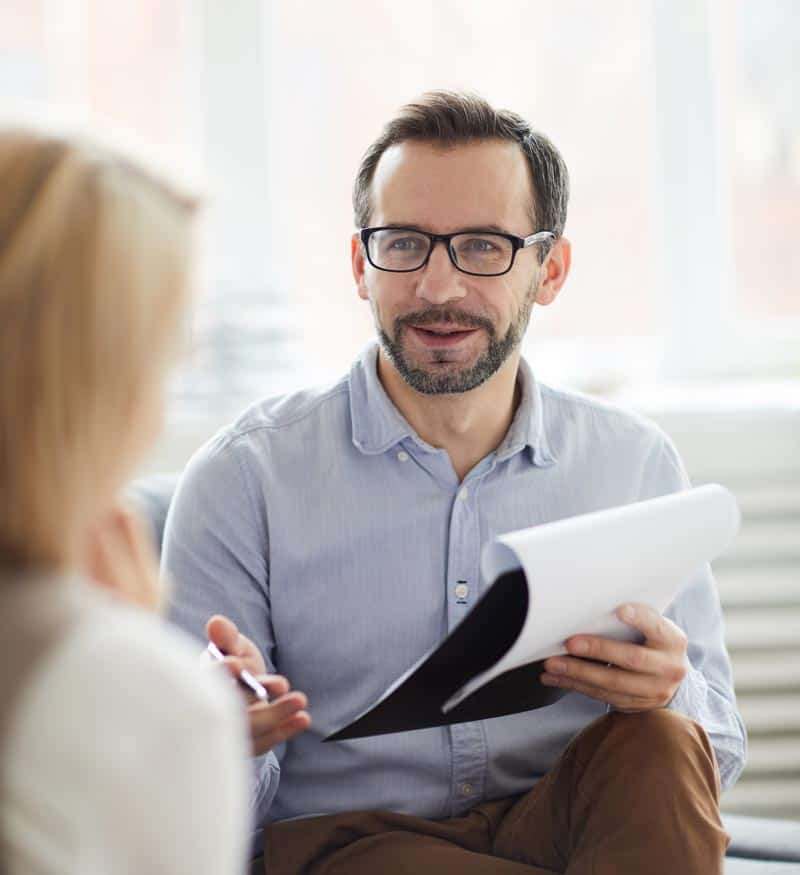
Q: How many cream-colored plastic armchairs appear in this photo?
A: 0